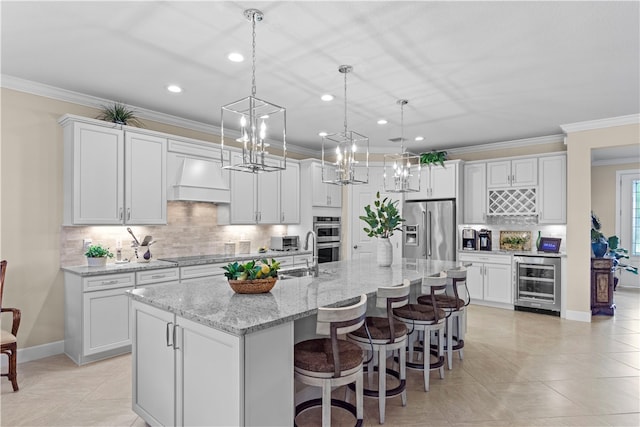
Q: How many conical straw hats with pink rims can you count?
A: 0